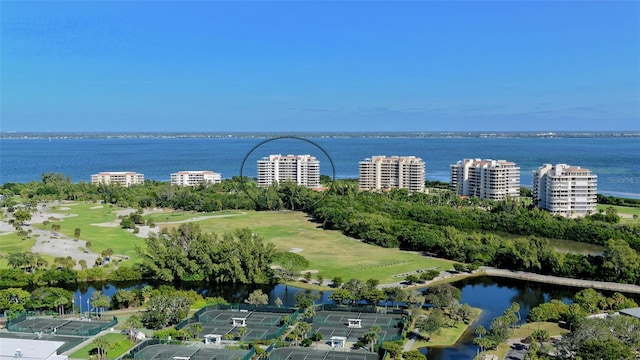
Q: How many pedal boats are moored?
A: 0